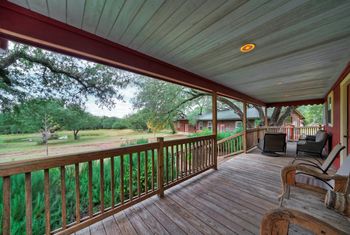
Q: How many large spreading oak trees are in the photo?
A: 2